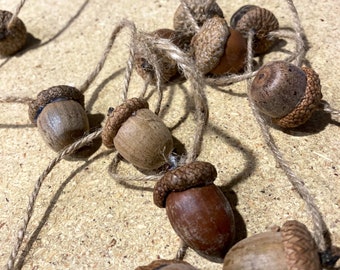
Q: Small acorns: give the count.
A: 11